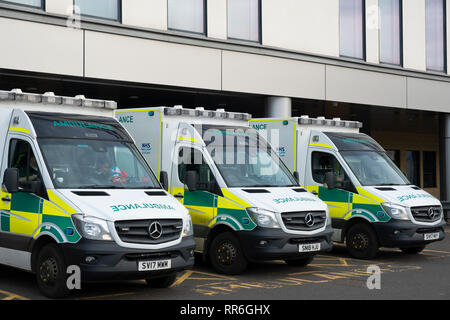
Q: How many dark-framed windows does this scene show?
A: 7